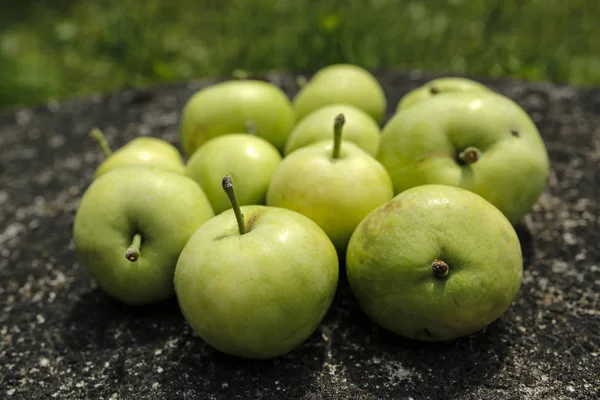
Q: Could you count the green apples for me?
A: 11